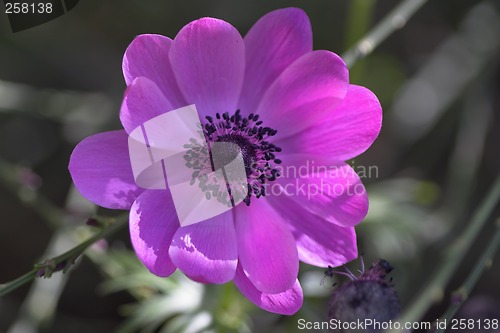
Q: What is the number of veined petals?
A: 13